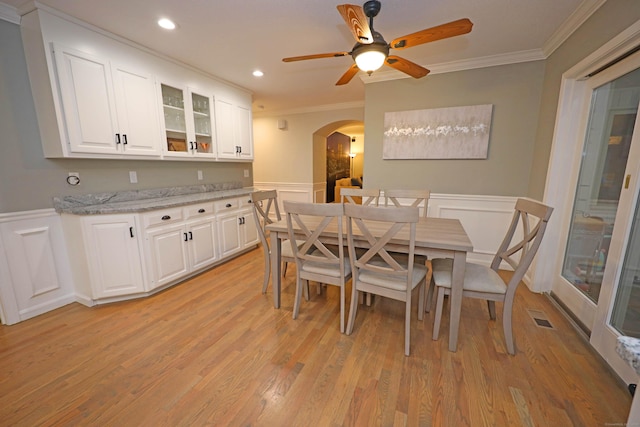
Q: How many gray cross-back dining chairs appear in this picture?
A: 6